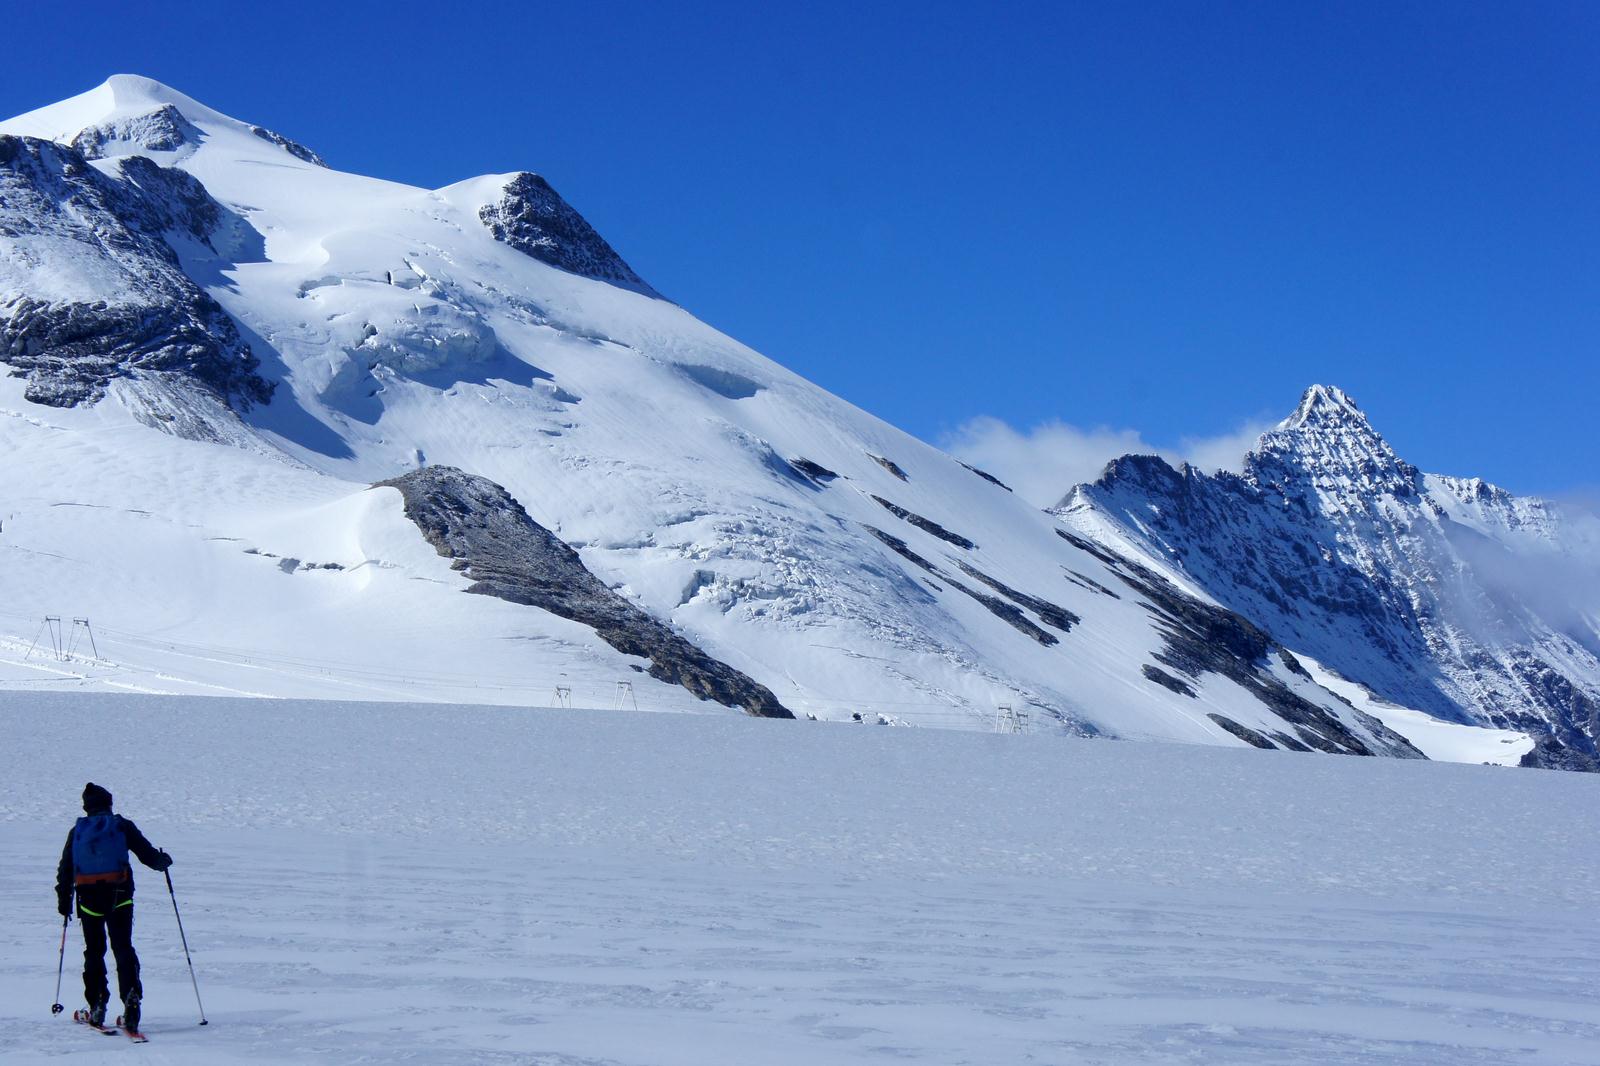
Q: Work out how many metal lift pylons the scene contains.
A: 6